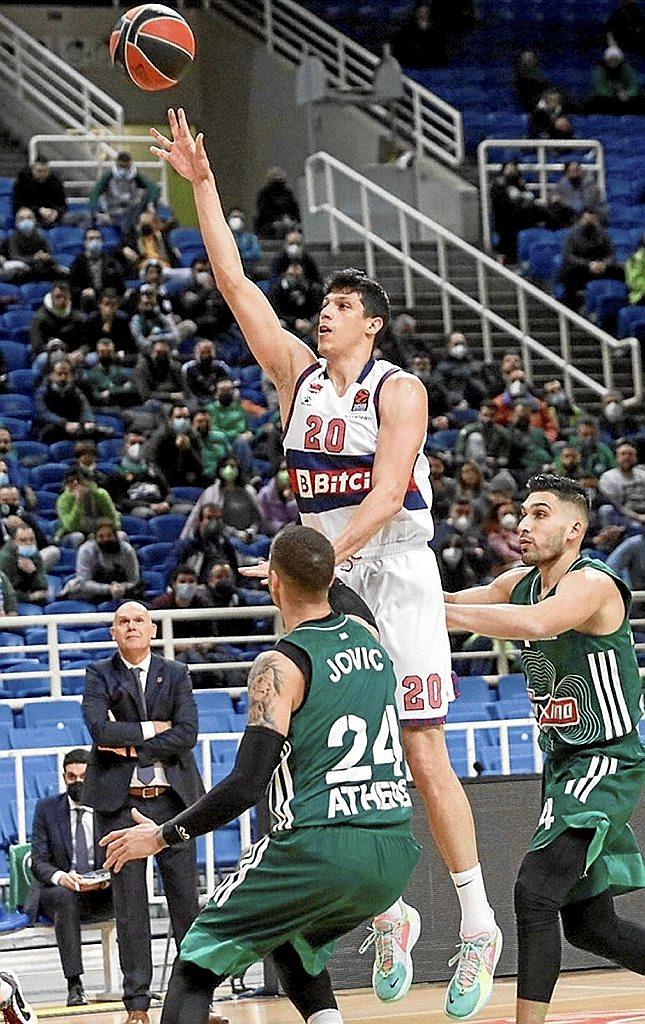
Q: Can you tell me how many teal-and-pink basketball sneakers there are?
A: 2